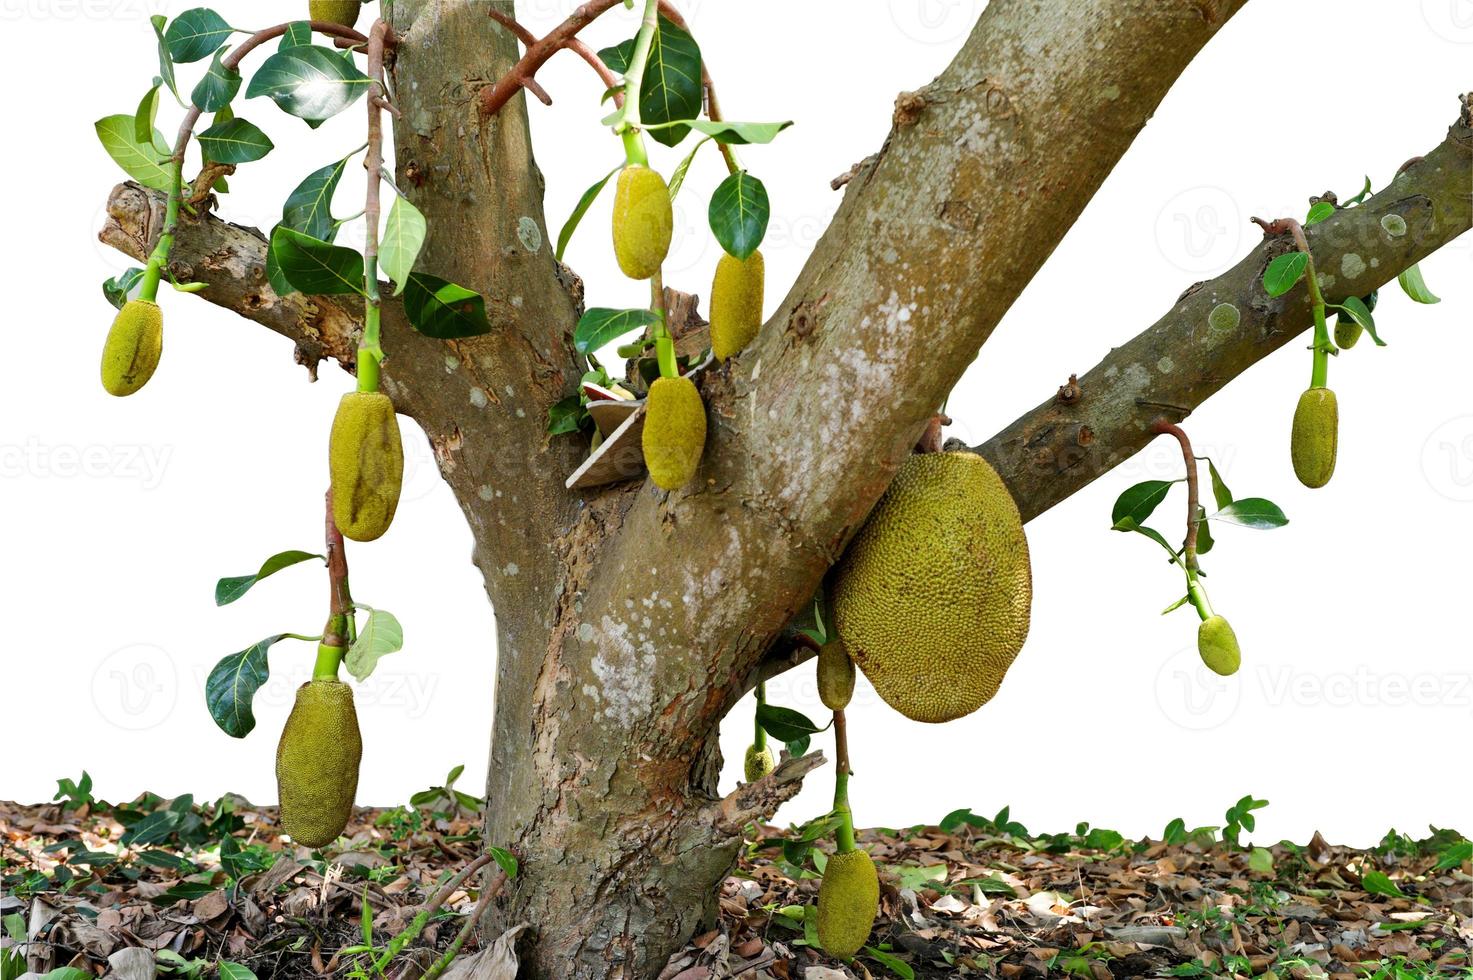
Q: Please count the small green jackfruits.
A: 13